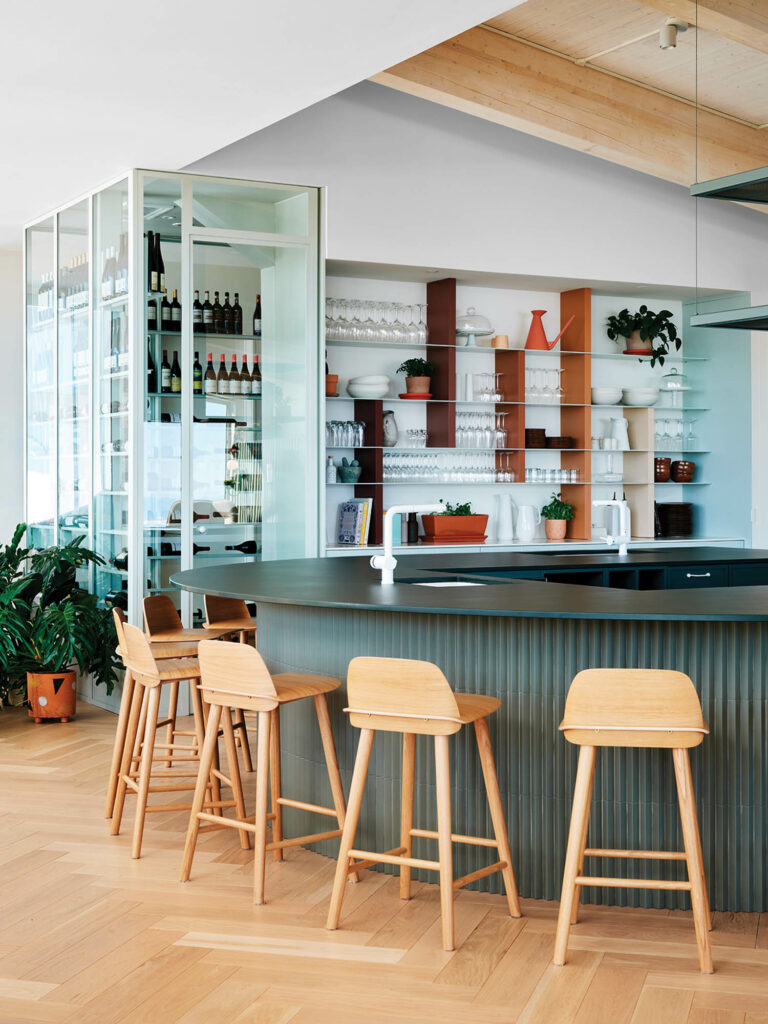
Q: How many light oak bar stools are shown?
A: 7